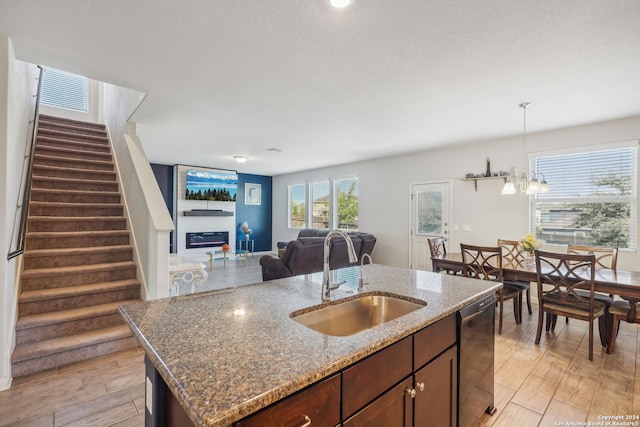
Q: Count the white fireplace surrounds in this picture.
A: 1